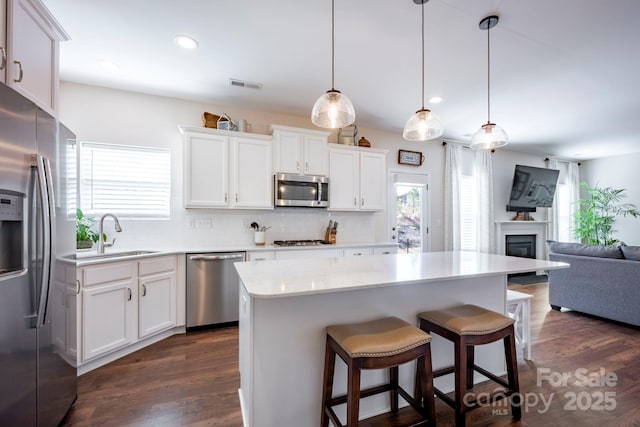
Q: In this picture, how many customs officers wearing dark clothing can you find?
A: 0